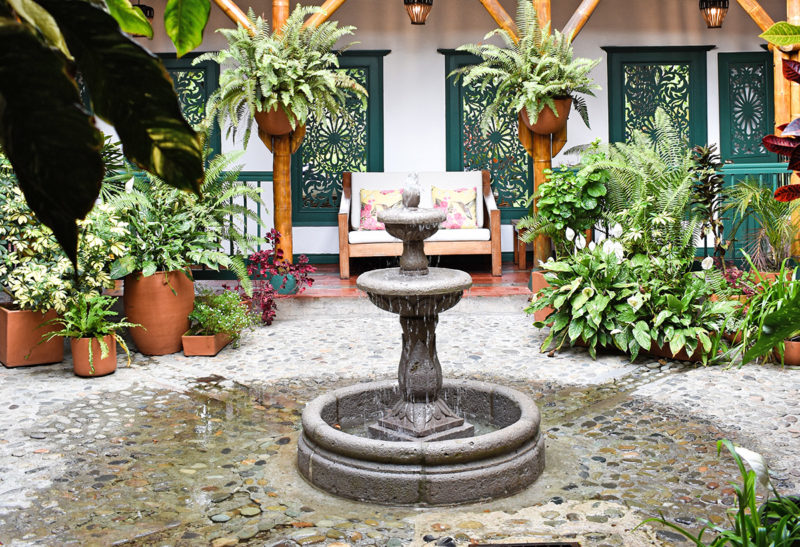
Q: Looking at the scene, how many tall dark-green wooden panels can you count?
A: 5